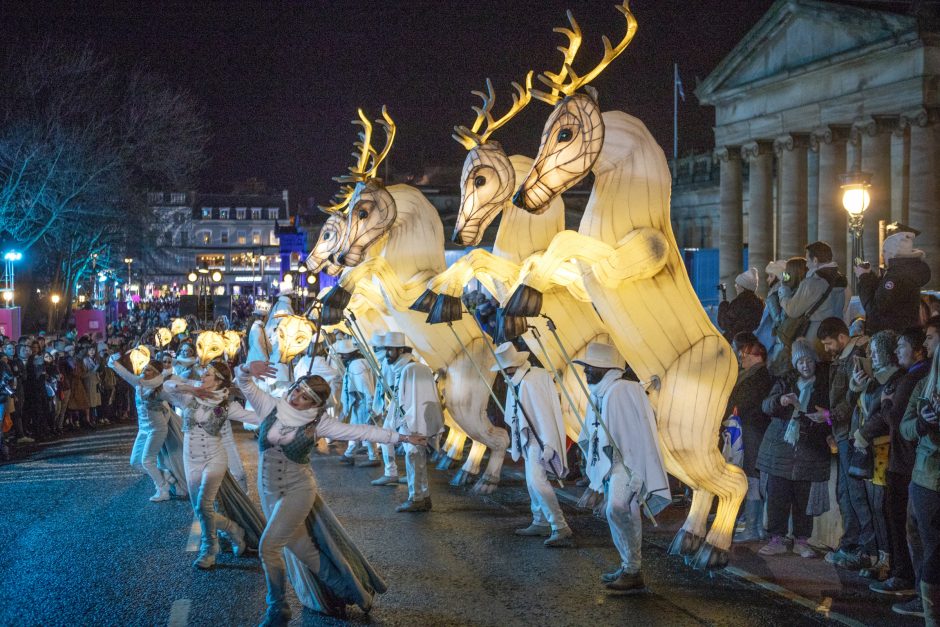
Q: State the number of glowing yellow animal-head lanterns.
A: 6